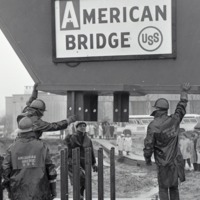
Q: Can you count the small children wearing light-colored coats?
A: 2